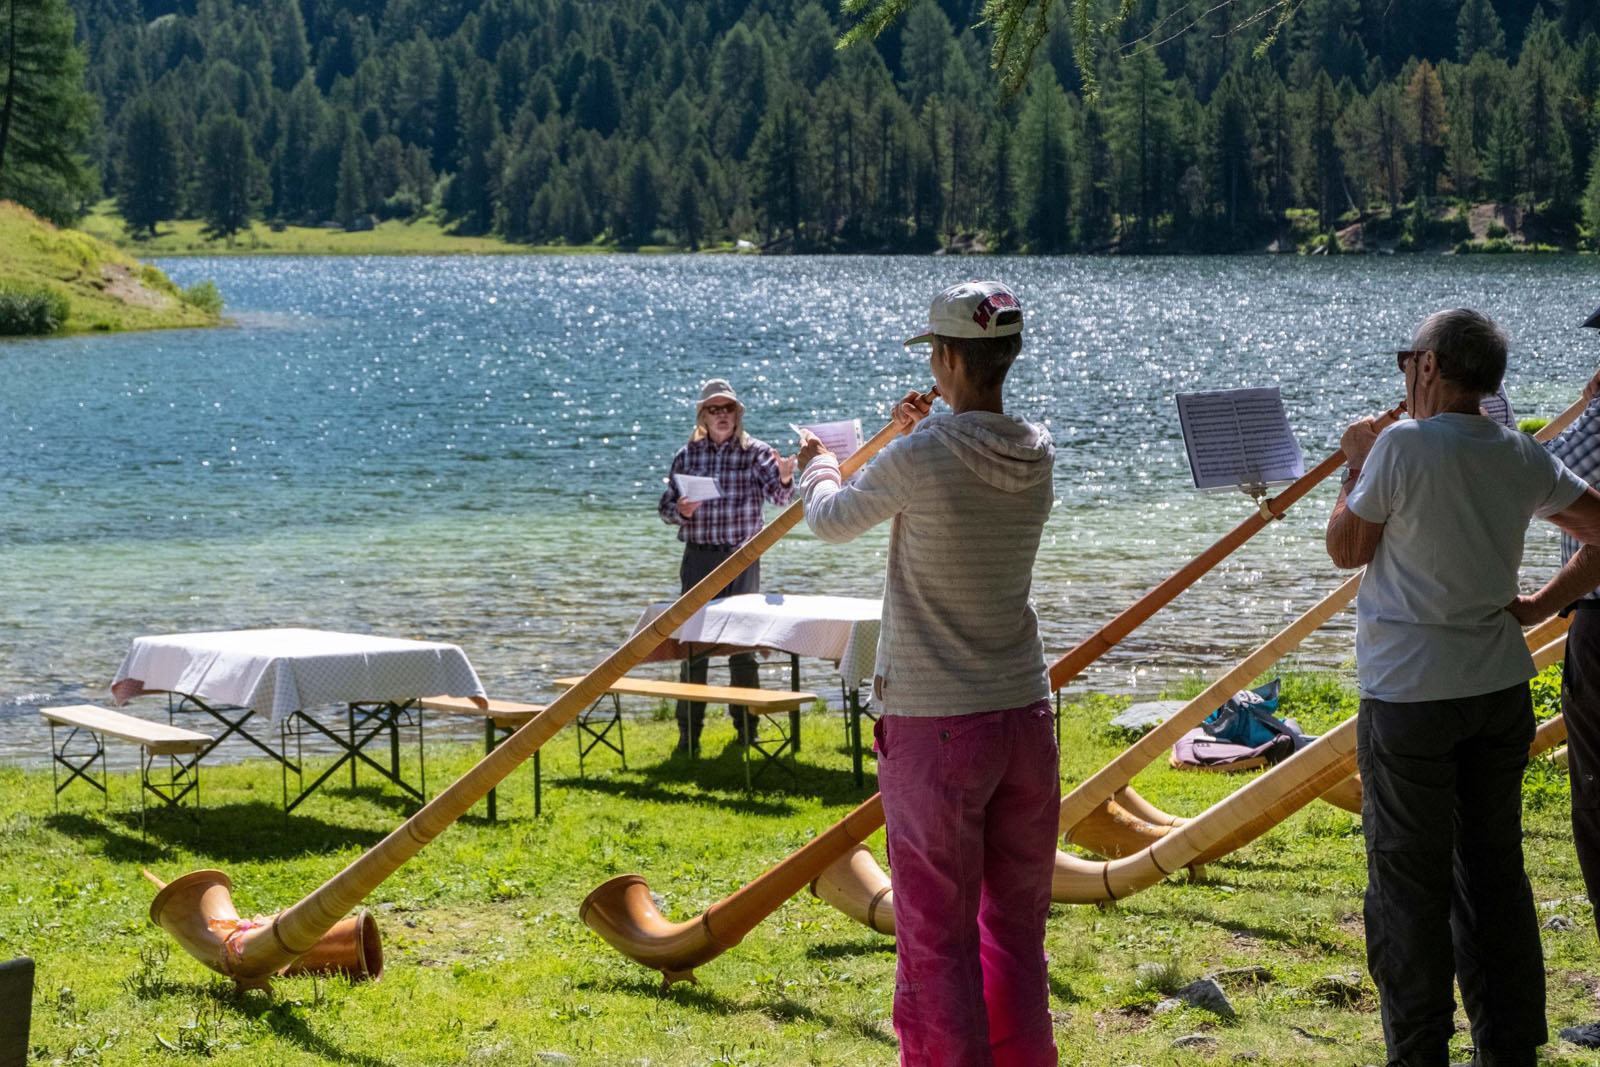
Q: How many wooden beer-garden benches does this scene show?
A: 3